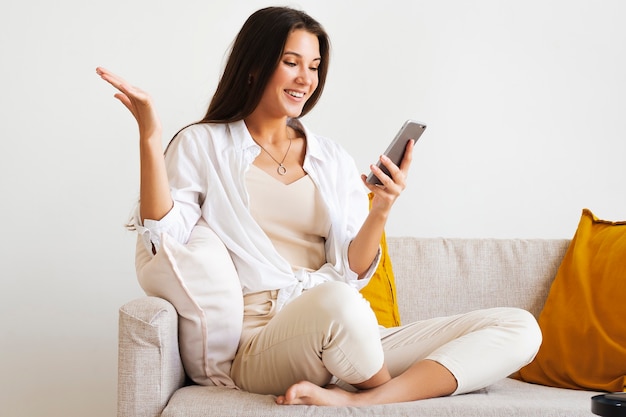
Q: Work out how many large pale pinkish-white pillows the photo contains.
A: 1